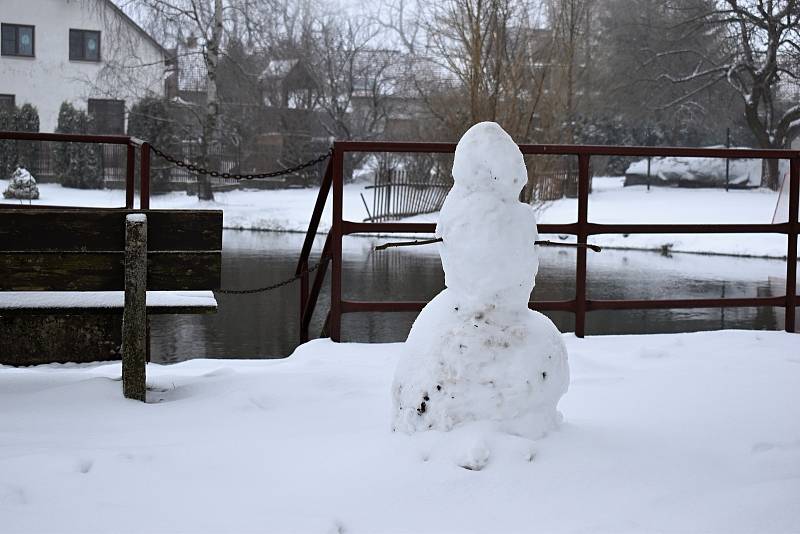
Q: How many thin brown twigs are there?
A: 2